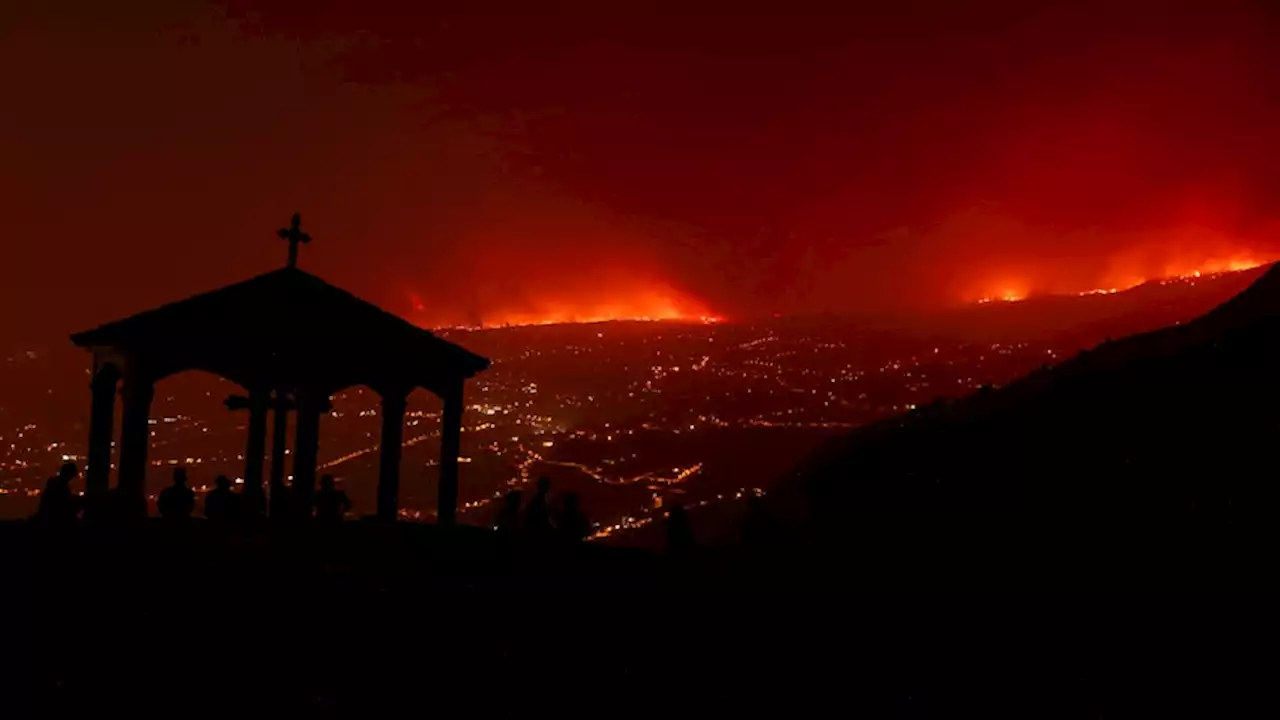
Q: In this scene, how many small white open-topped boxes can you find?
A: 0